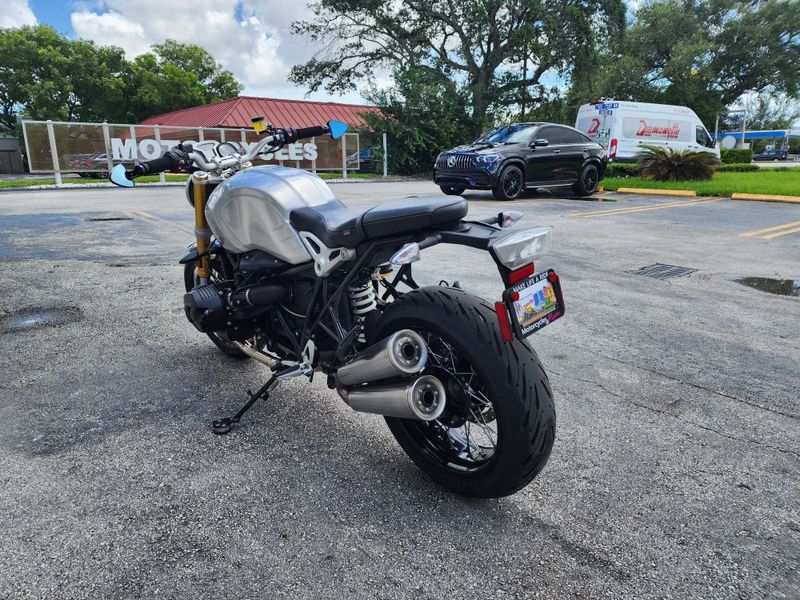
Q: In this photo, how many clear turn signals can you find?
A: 2